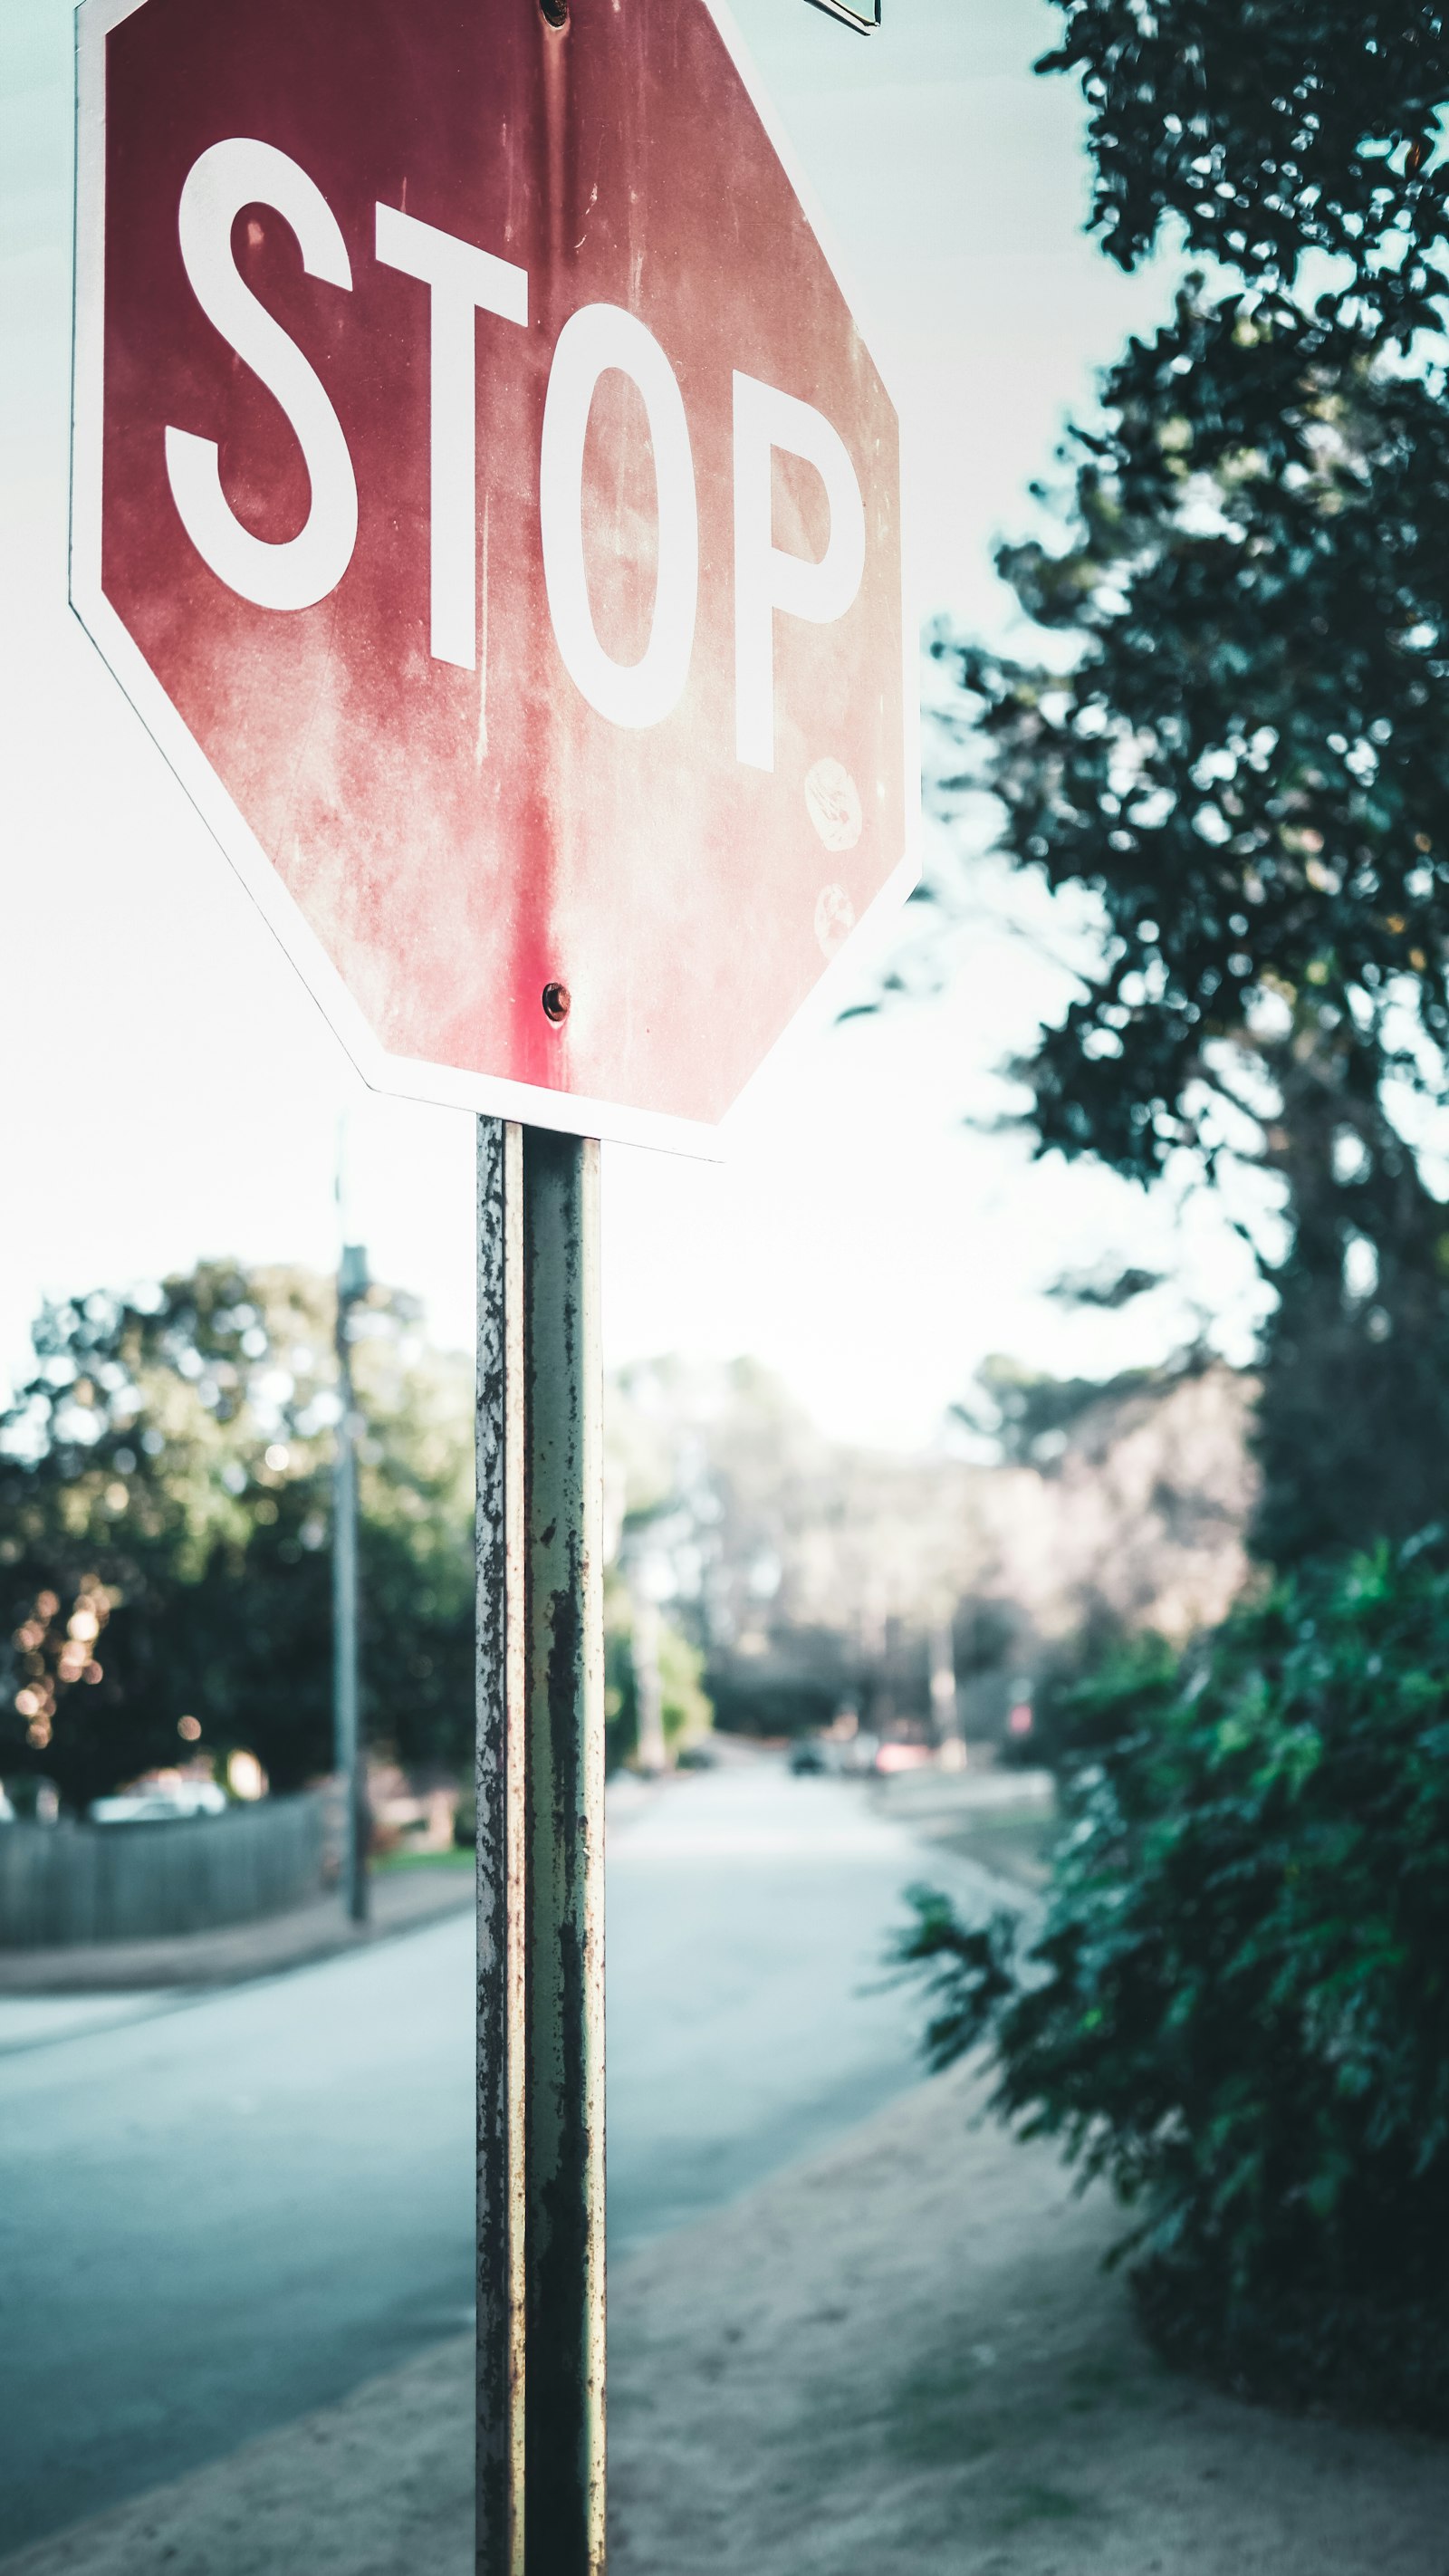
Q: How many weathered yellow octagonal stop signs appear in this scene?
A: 0